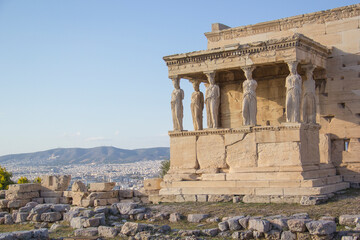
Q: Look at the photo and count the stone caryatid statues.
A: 6